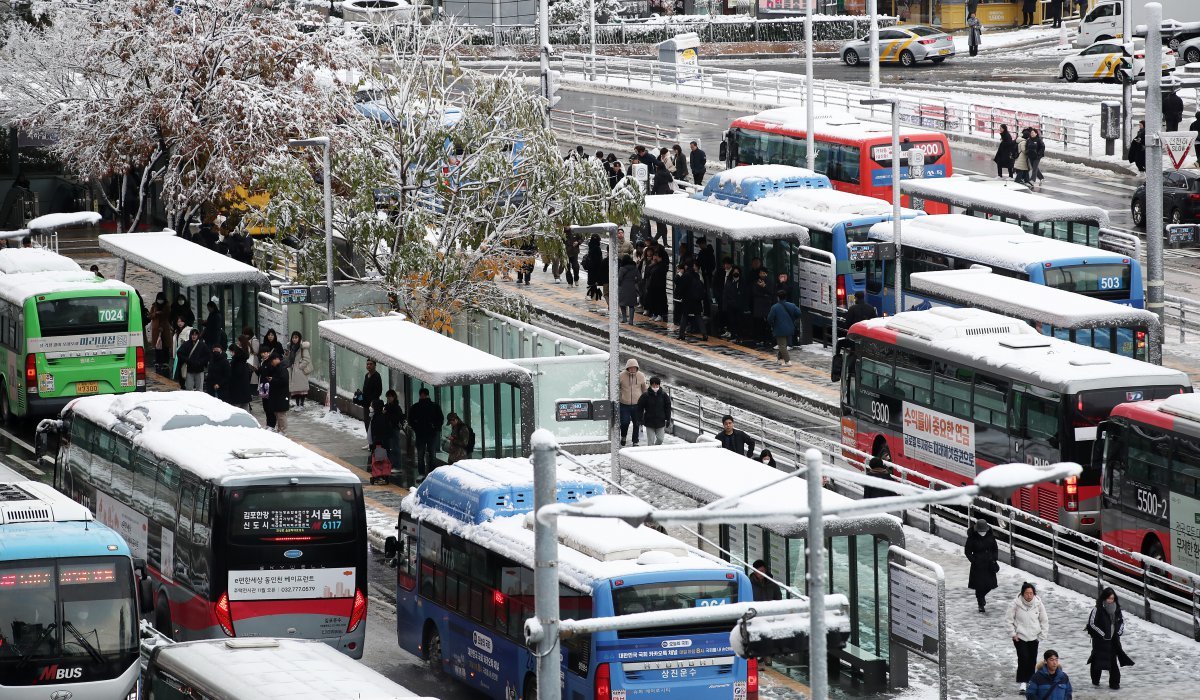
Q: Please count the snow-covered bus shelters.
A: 6